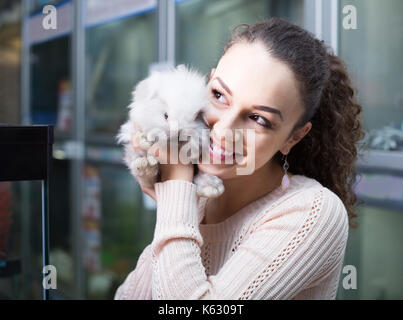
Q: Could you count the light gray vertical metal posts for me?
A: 4